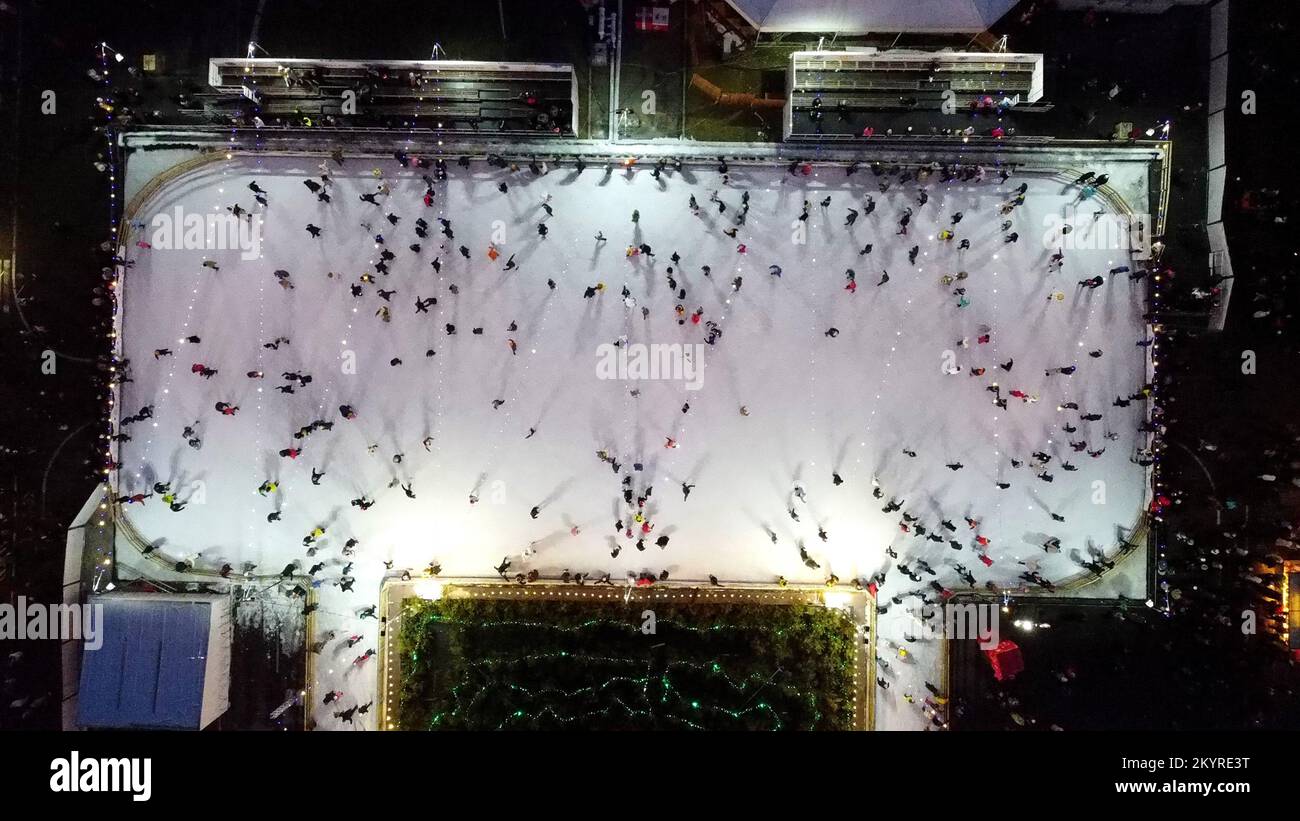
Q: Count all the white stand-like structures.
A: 2